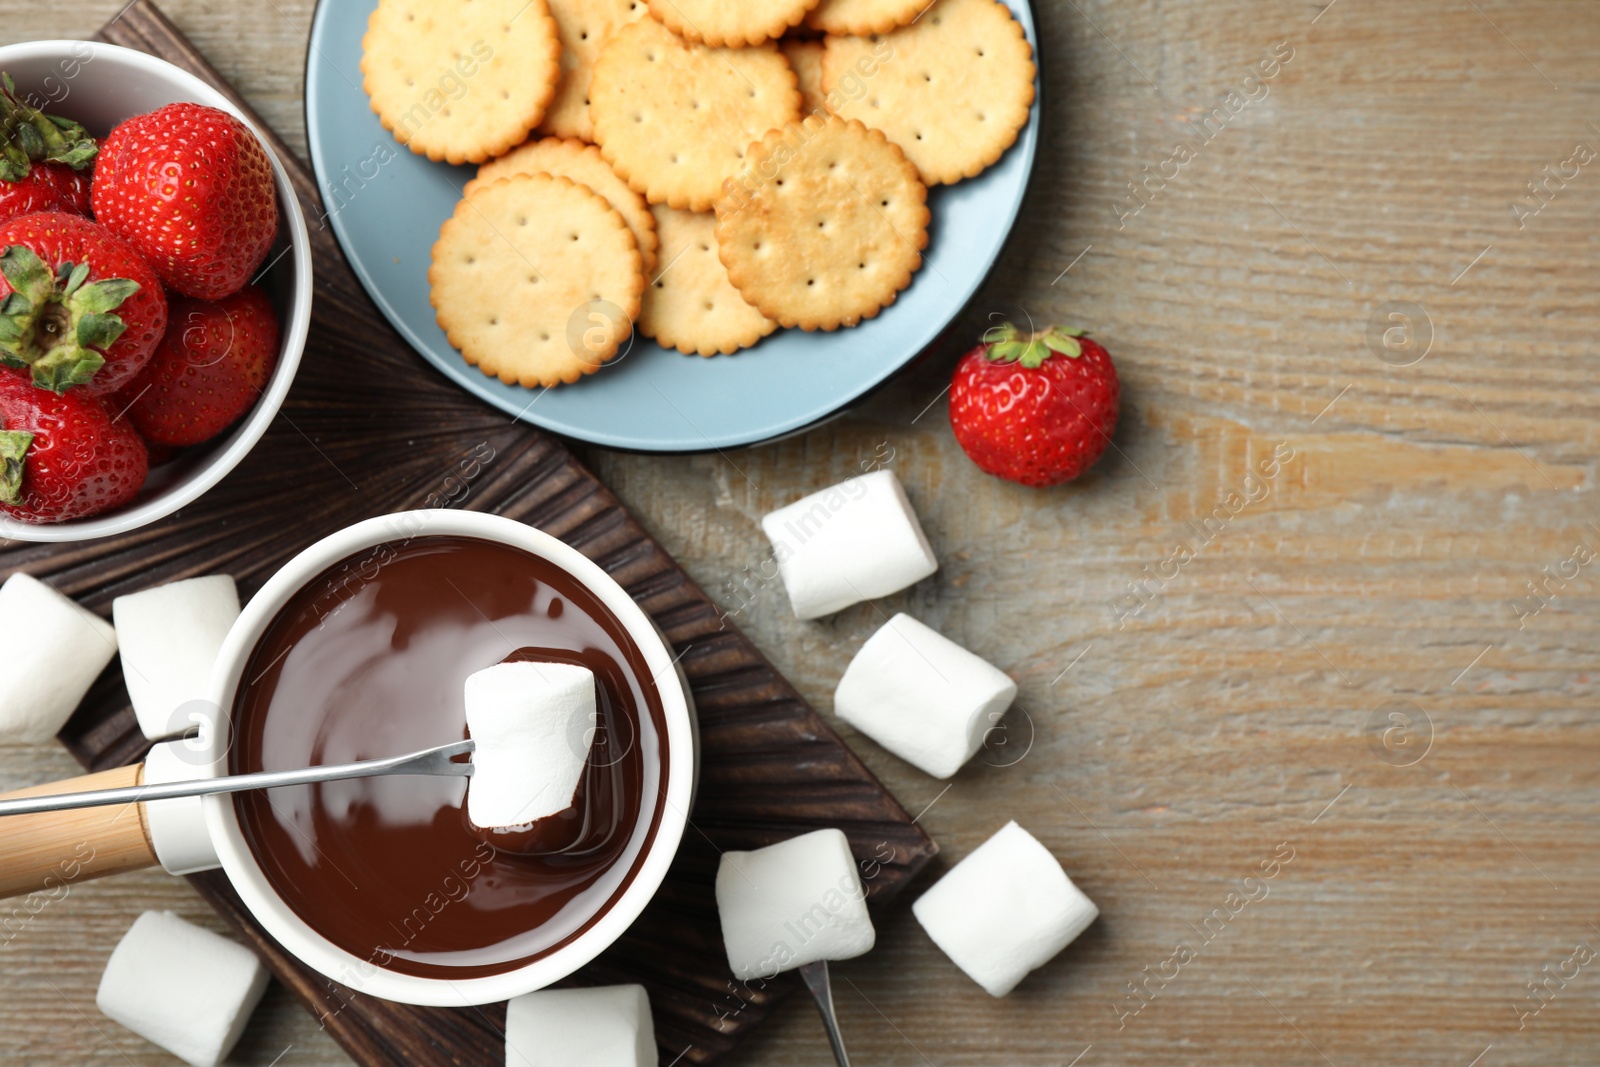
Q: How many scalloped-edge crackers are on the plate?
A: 11